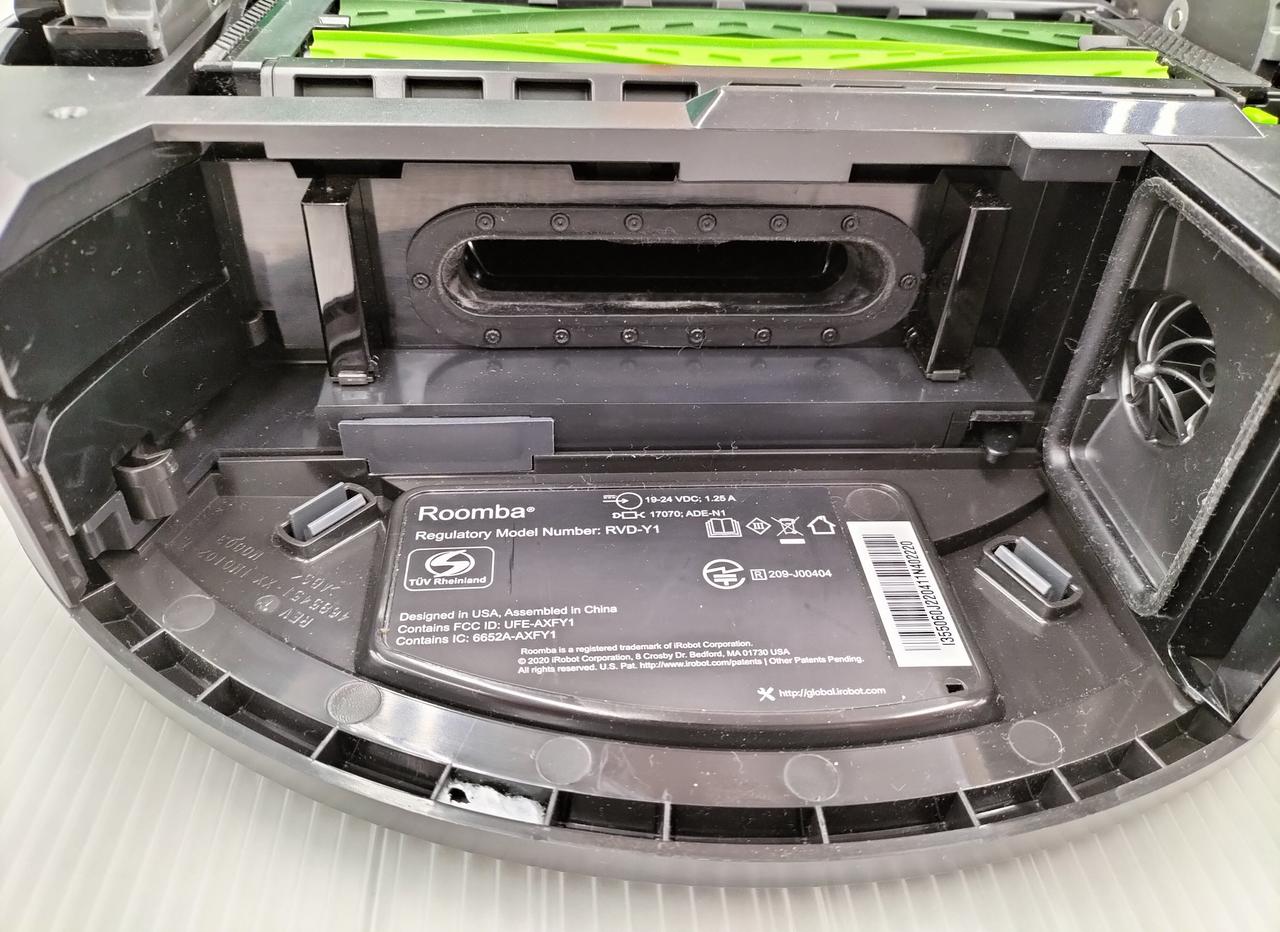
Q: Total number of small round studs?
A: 14